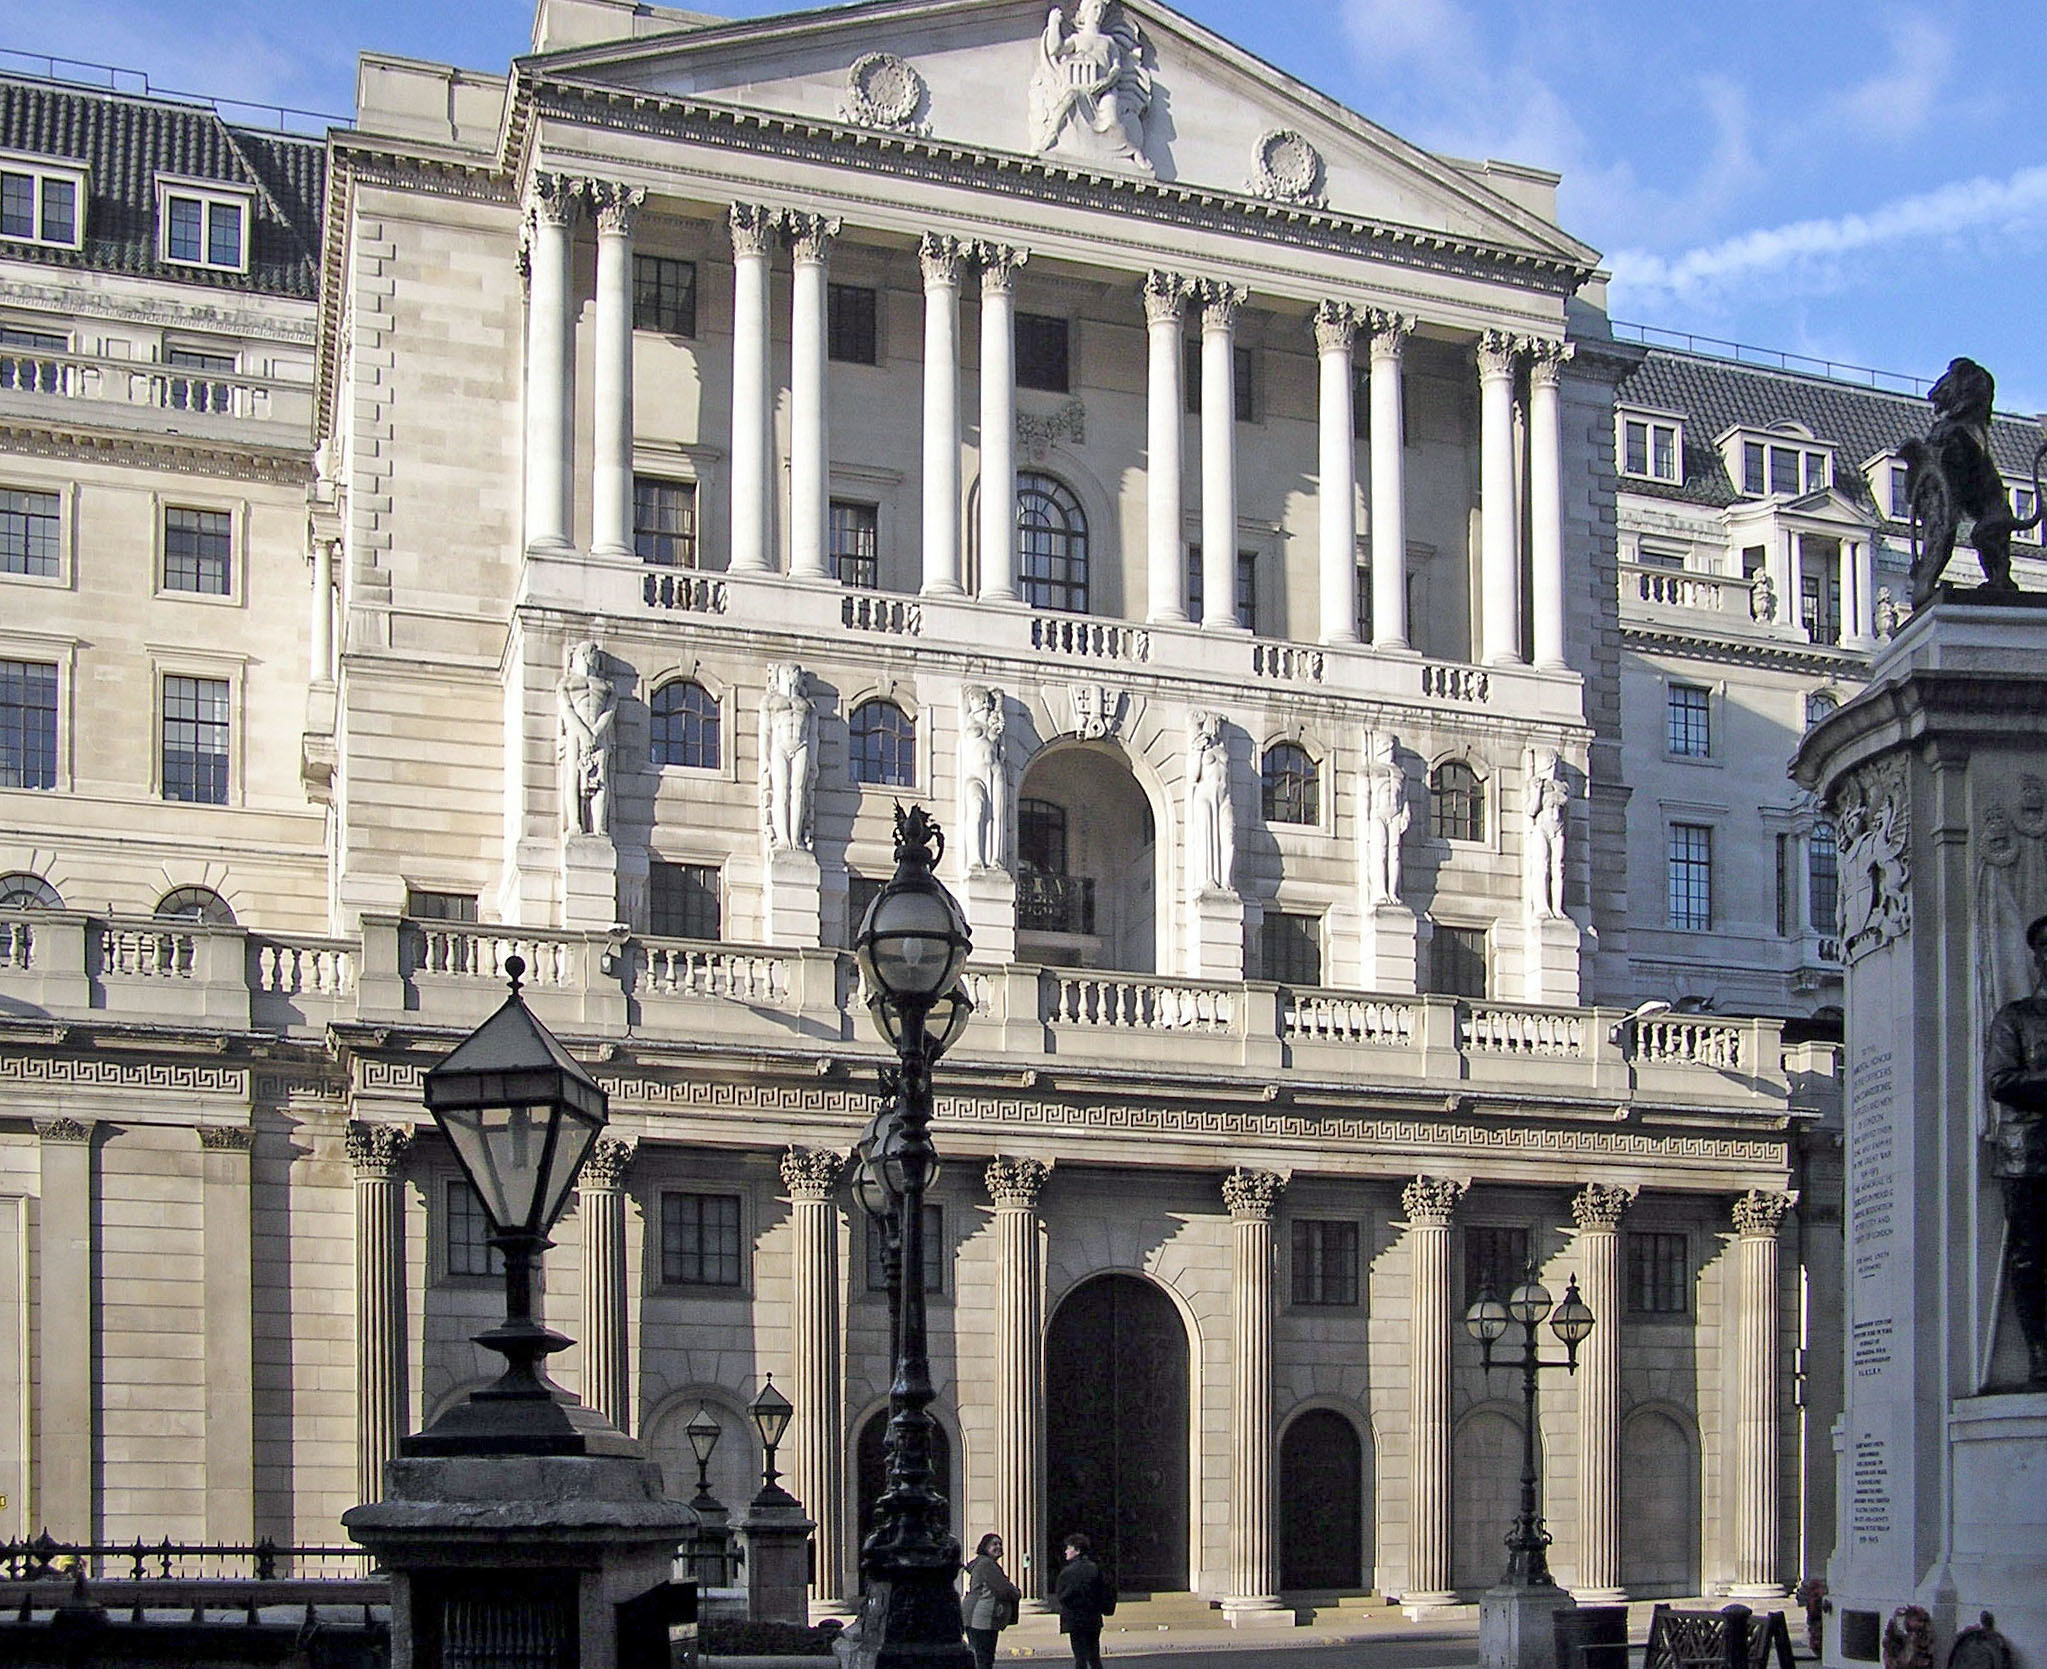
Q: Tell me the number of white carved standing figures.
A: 6